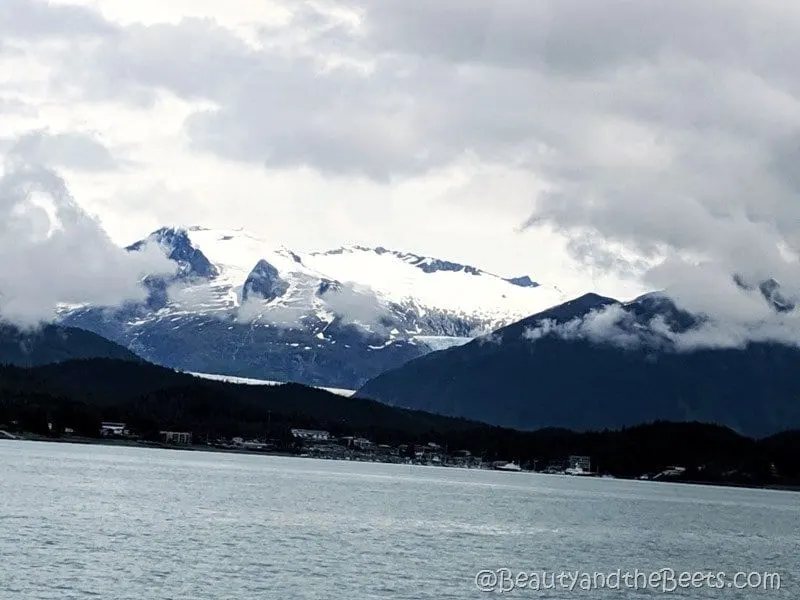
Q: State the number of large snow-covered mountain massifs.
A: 1